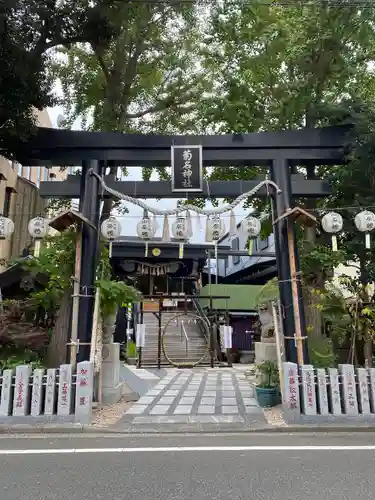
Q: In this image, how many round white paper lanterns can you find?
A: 9